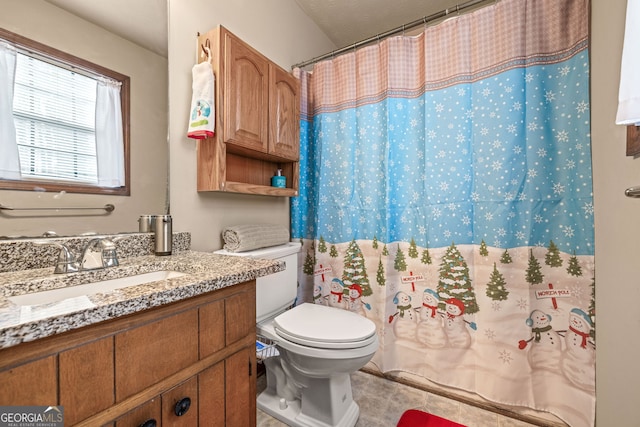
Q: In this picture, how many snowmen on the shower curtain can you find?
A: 8